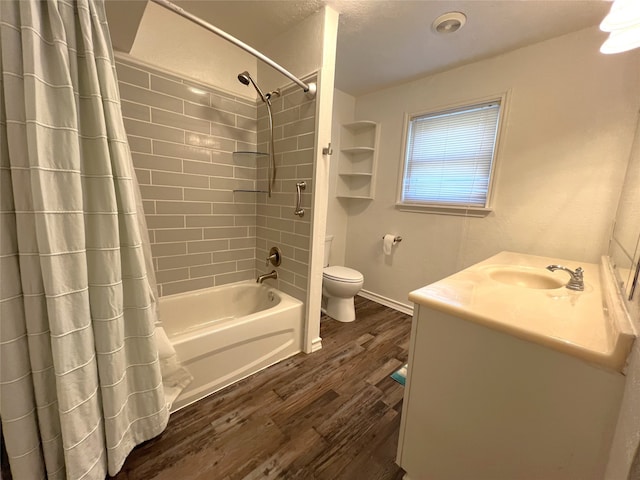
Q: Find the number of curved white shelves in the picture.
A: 4